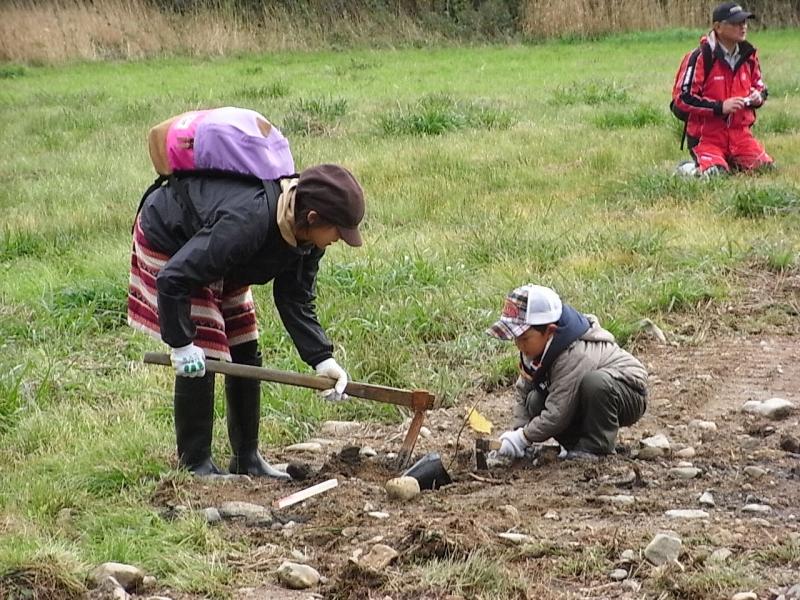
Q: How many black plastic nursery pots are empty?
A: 1